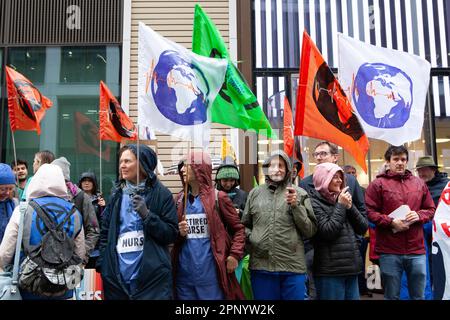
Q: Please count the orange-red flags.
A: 4